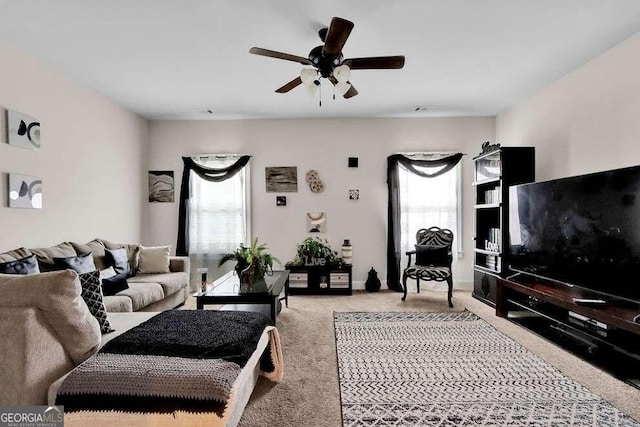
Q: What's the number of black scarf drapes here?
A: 2